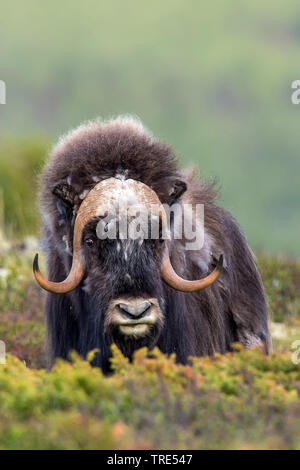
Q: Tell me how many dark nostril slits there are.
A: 2